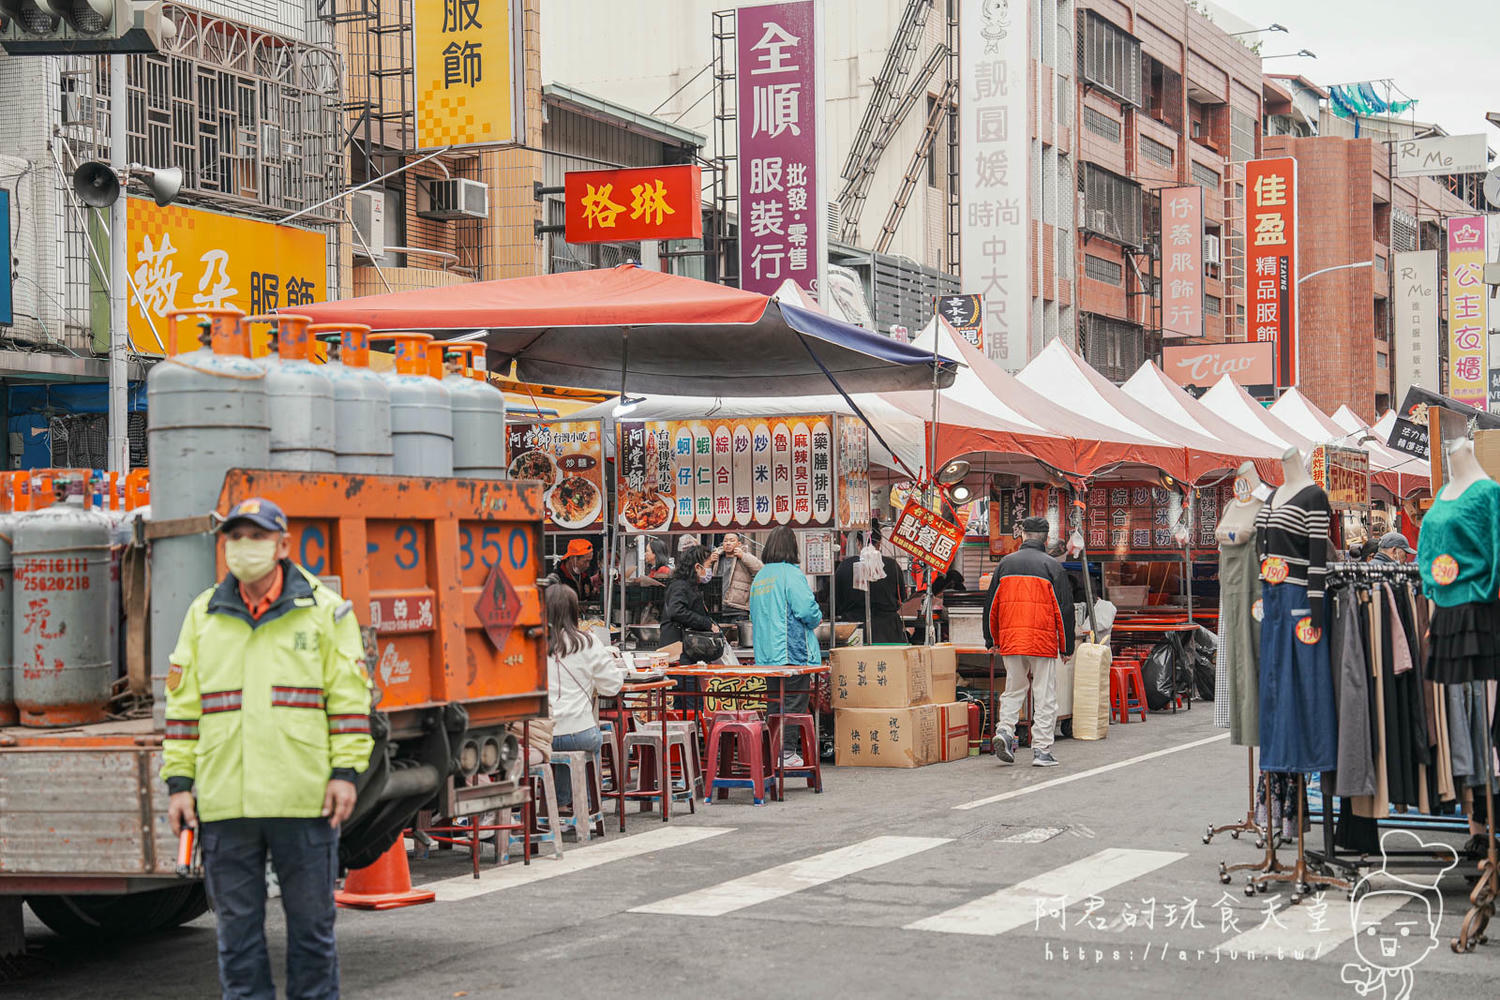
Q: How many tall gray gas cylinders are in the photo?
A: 5